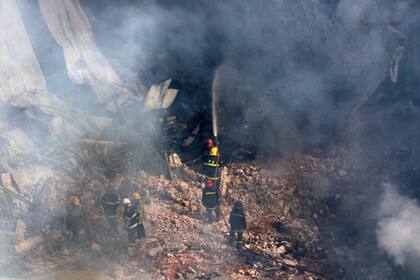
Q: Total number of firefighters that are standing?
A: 8